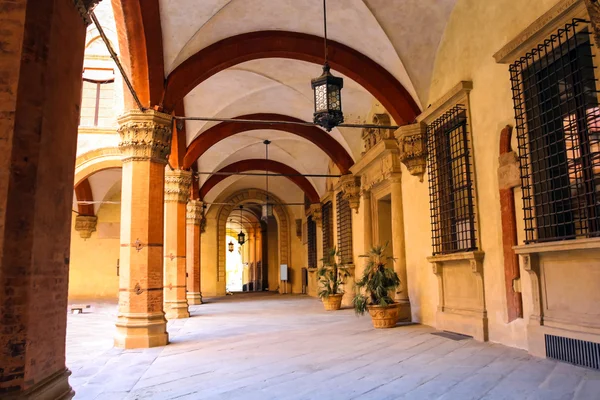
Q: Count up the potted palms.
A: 2